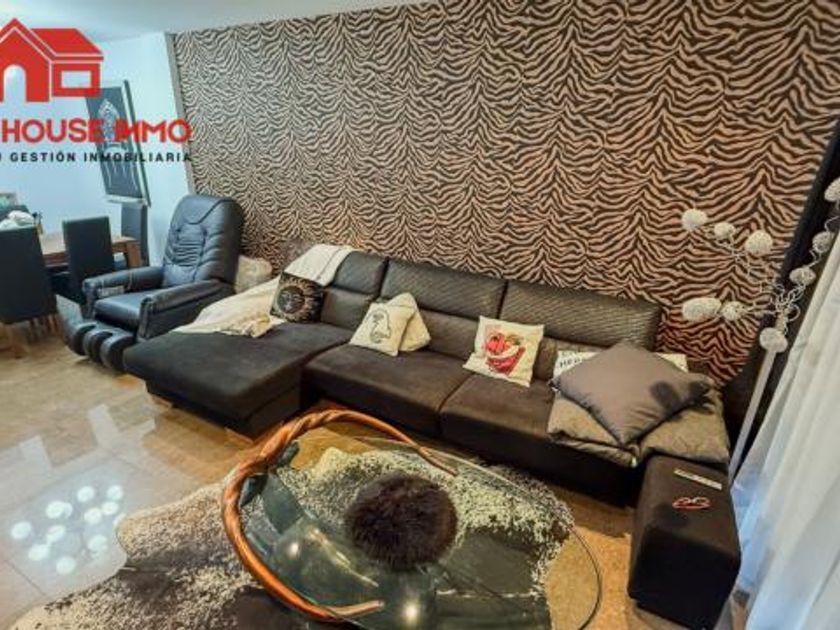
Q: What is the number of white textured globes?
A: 9